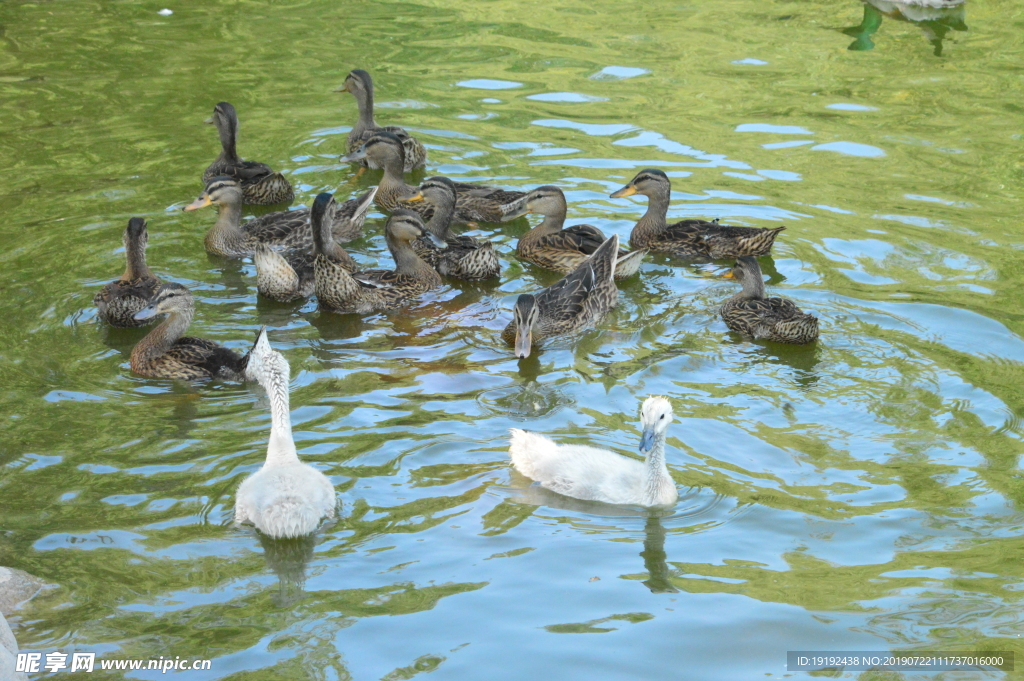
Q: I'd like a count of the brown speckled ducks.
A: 13